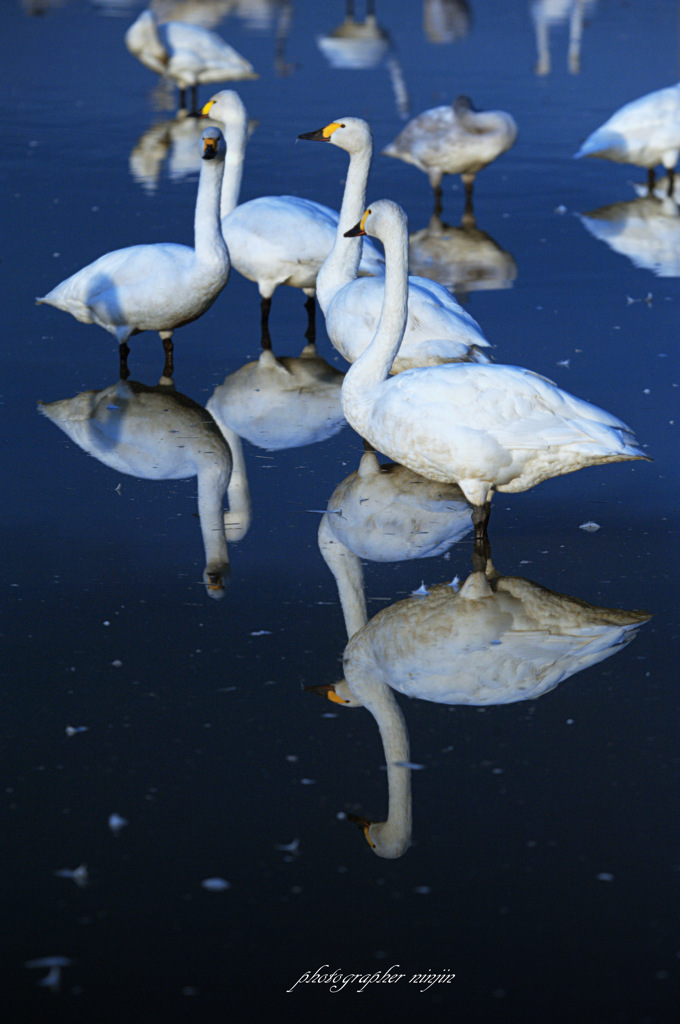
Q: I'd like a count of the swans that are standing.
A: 7